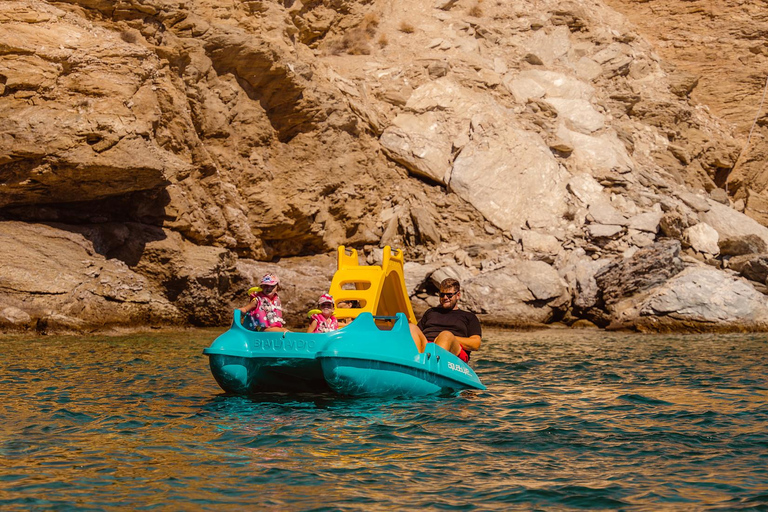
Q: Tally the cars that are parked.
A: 0